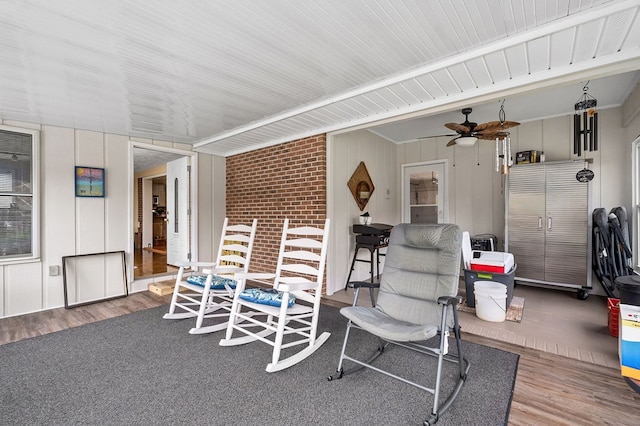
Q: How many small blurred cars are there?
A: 0